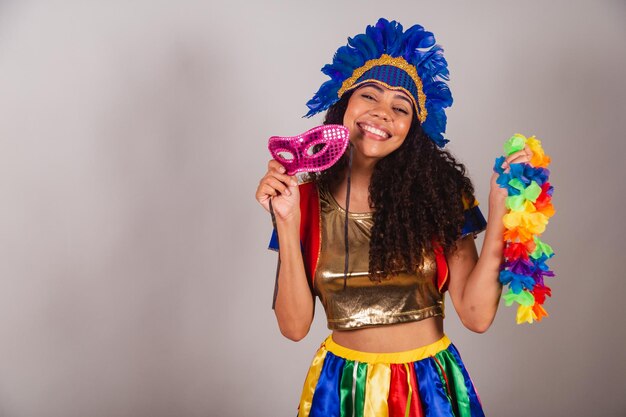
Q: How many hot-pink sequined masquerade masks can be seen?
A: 1